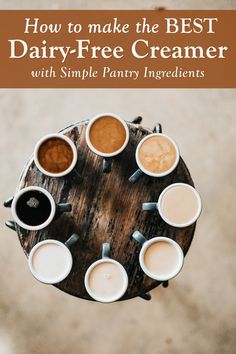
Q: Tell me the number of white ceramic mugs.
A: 8